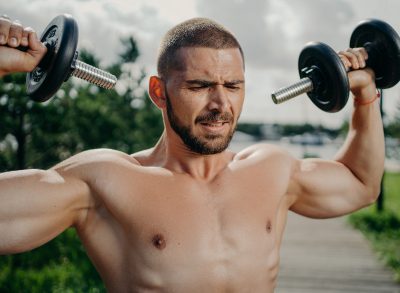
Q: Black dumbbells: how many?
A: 2